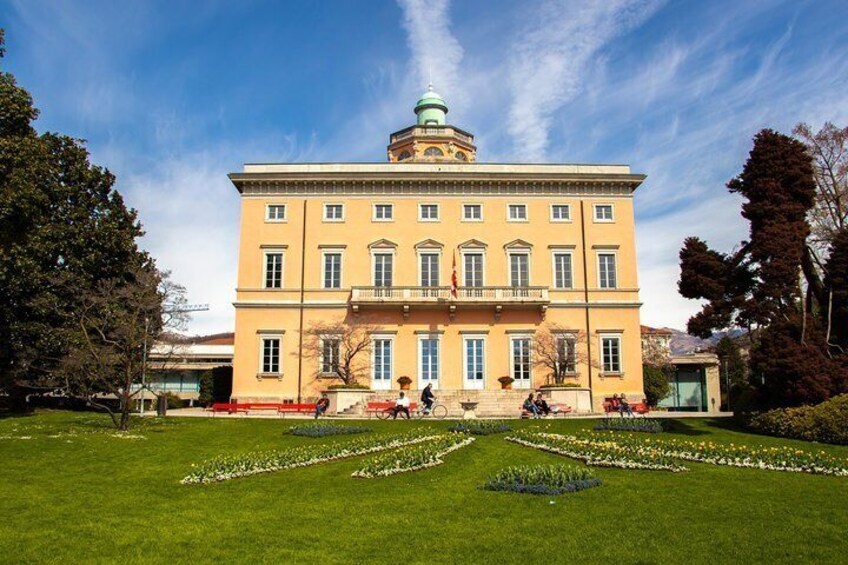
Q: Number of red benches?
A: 6